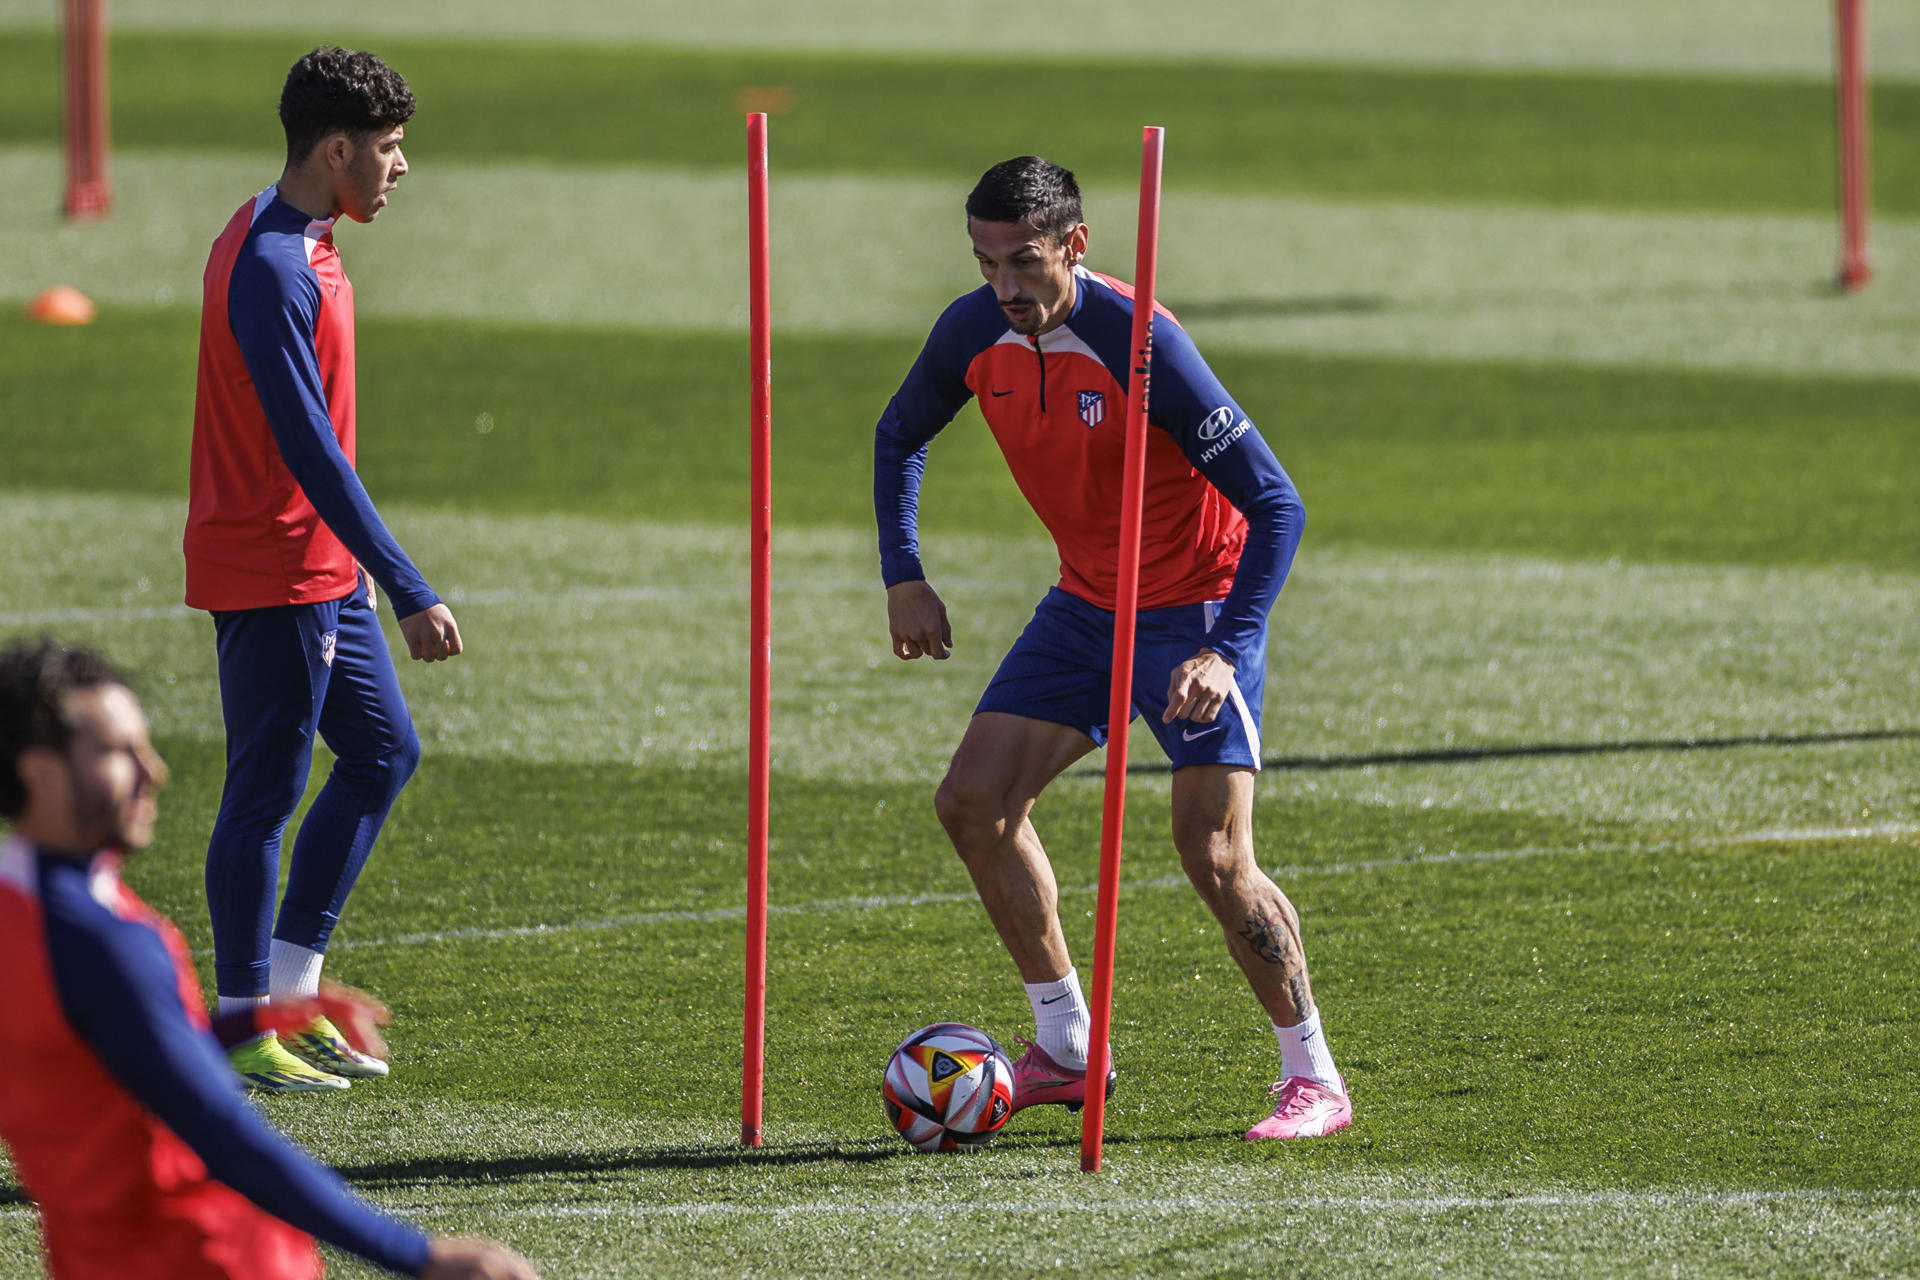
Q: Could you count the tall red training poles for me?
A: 4